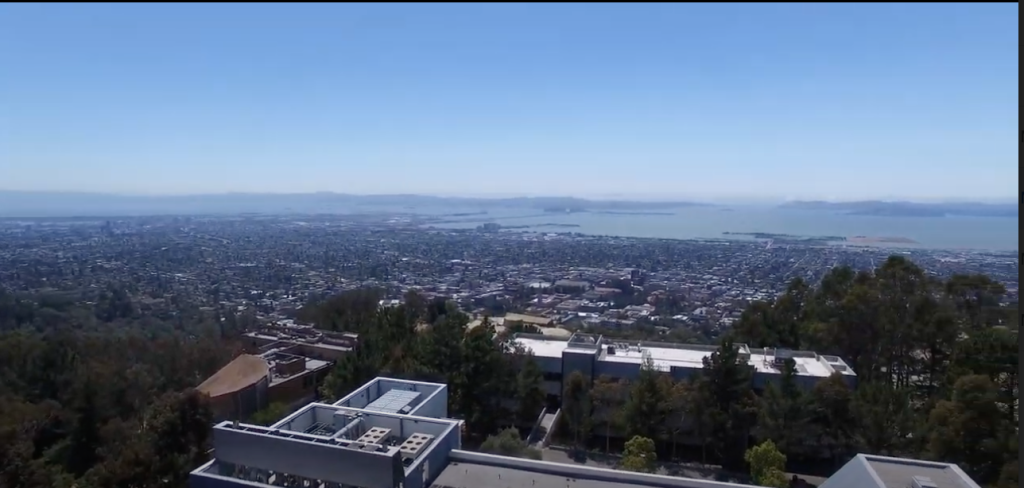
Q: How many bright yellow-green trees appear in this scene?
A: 2